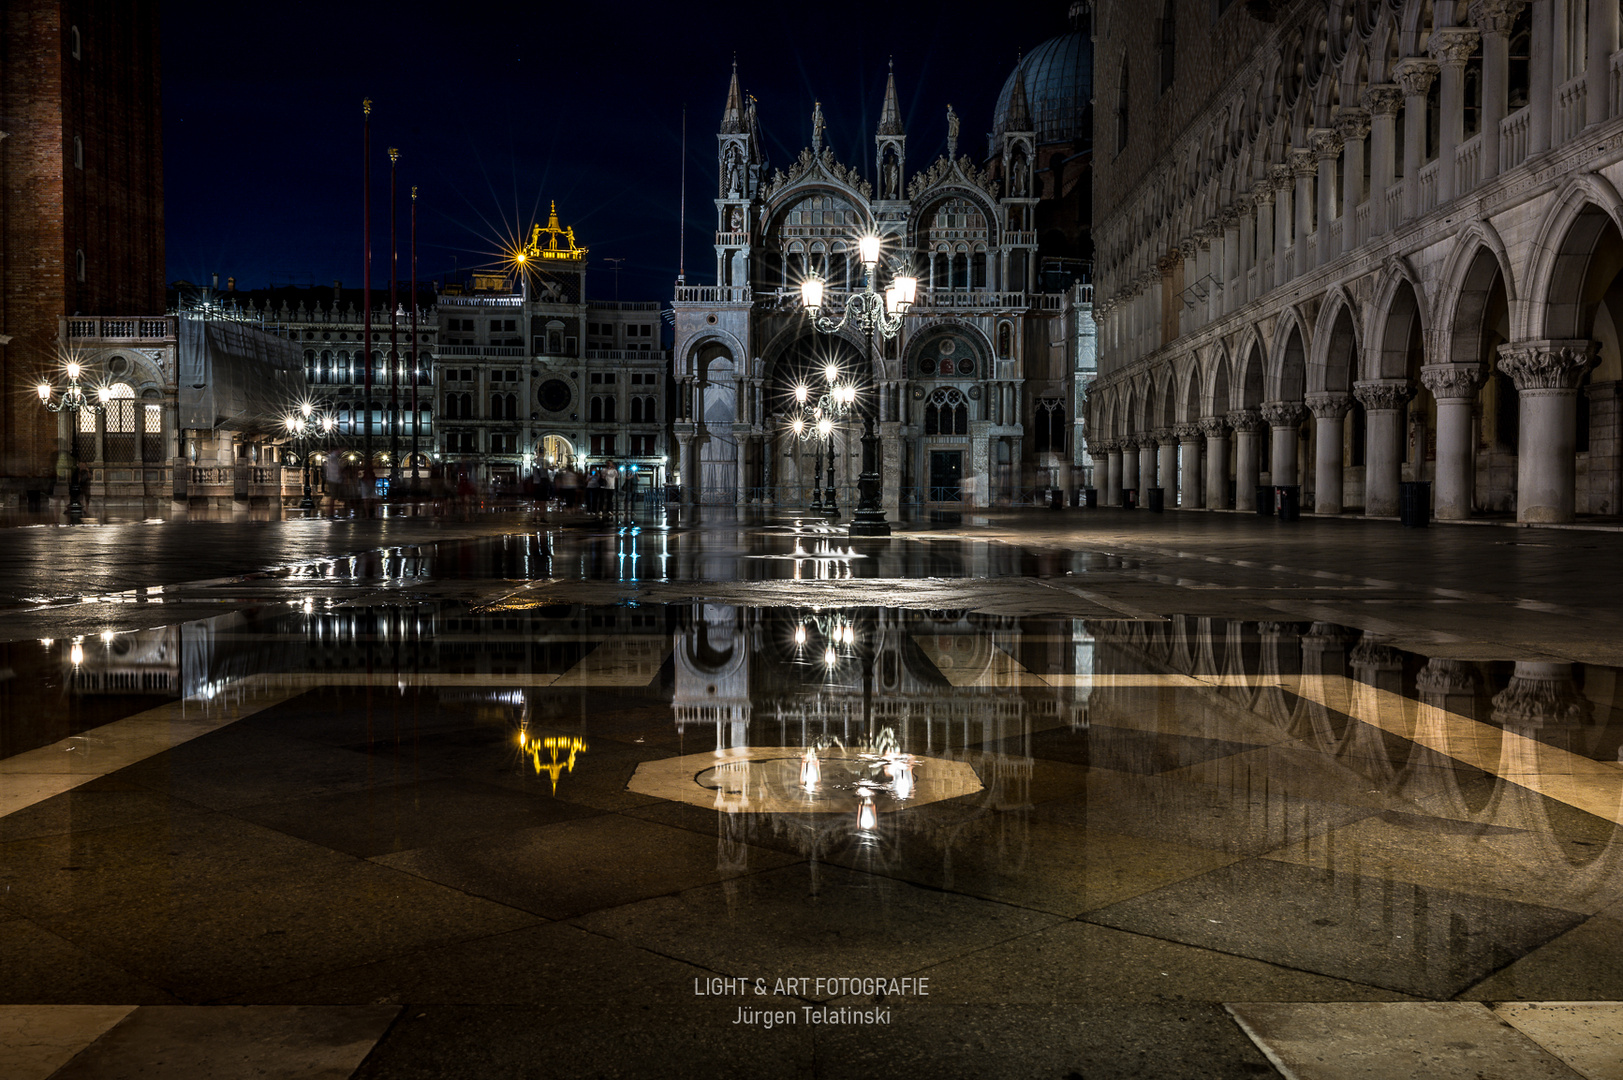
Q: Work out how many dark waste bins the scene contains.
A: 7